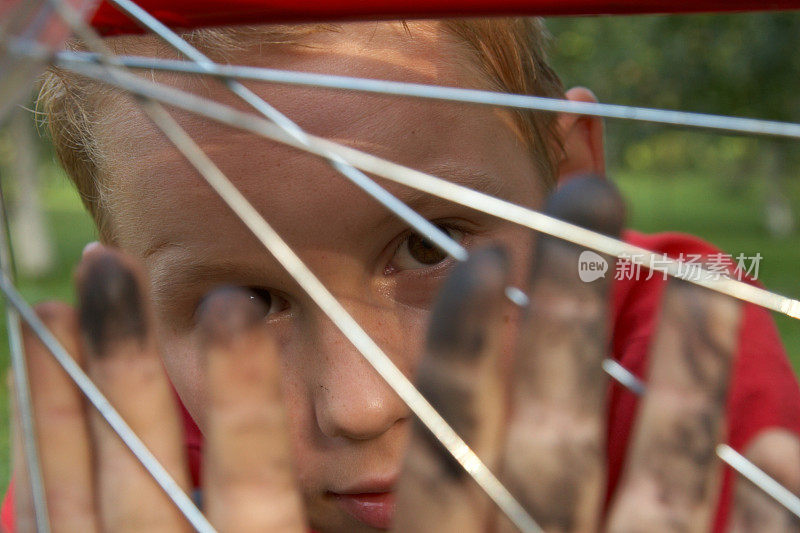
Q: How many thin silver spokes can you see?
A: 6